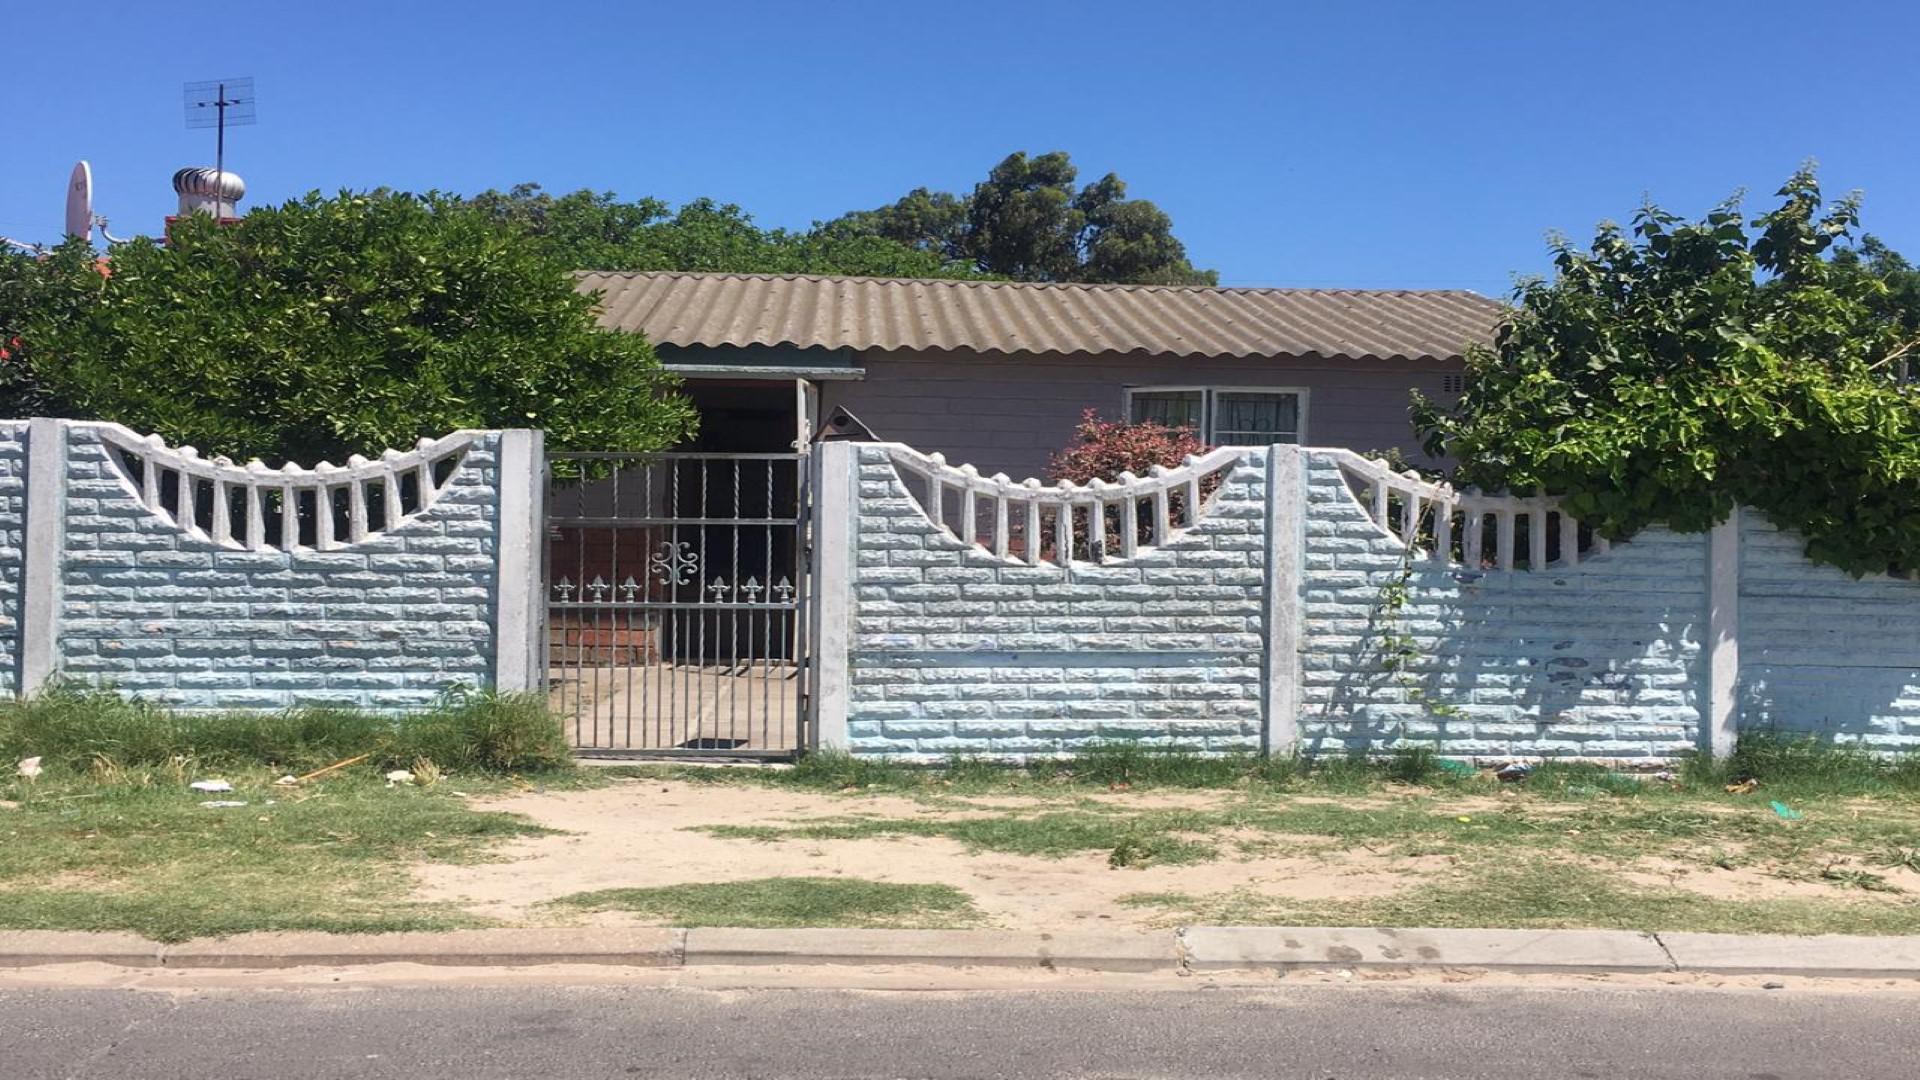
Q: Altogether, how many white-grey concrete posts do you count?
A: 5